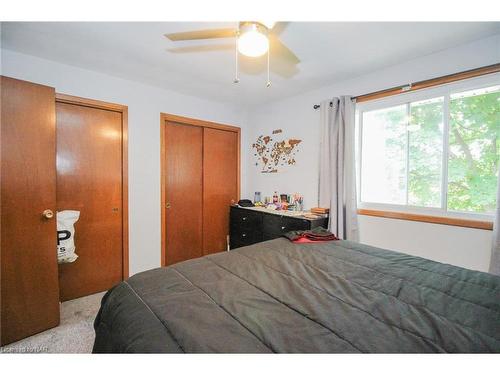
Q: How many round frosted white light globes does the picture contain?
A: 1